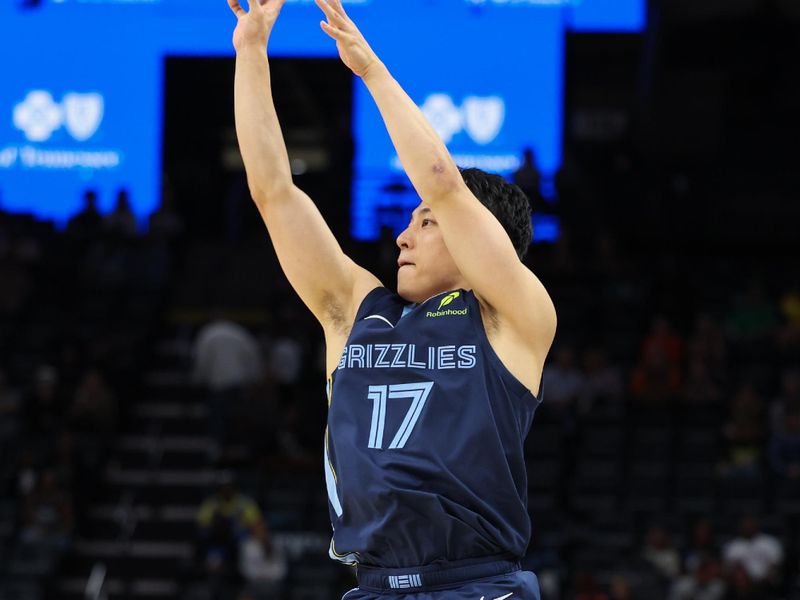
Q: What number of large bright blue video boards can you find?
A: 2